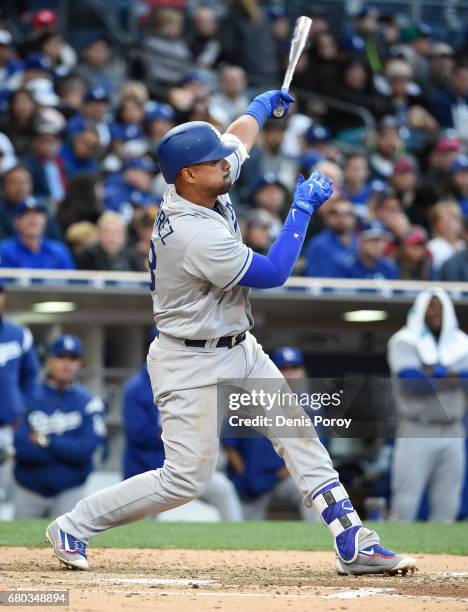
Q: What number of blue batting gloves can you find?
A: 2